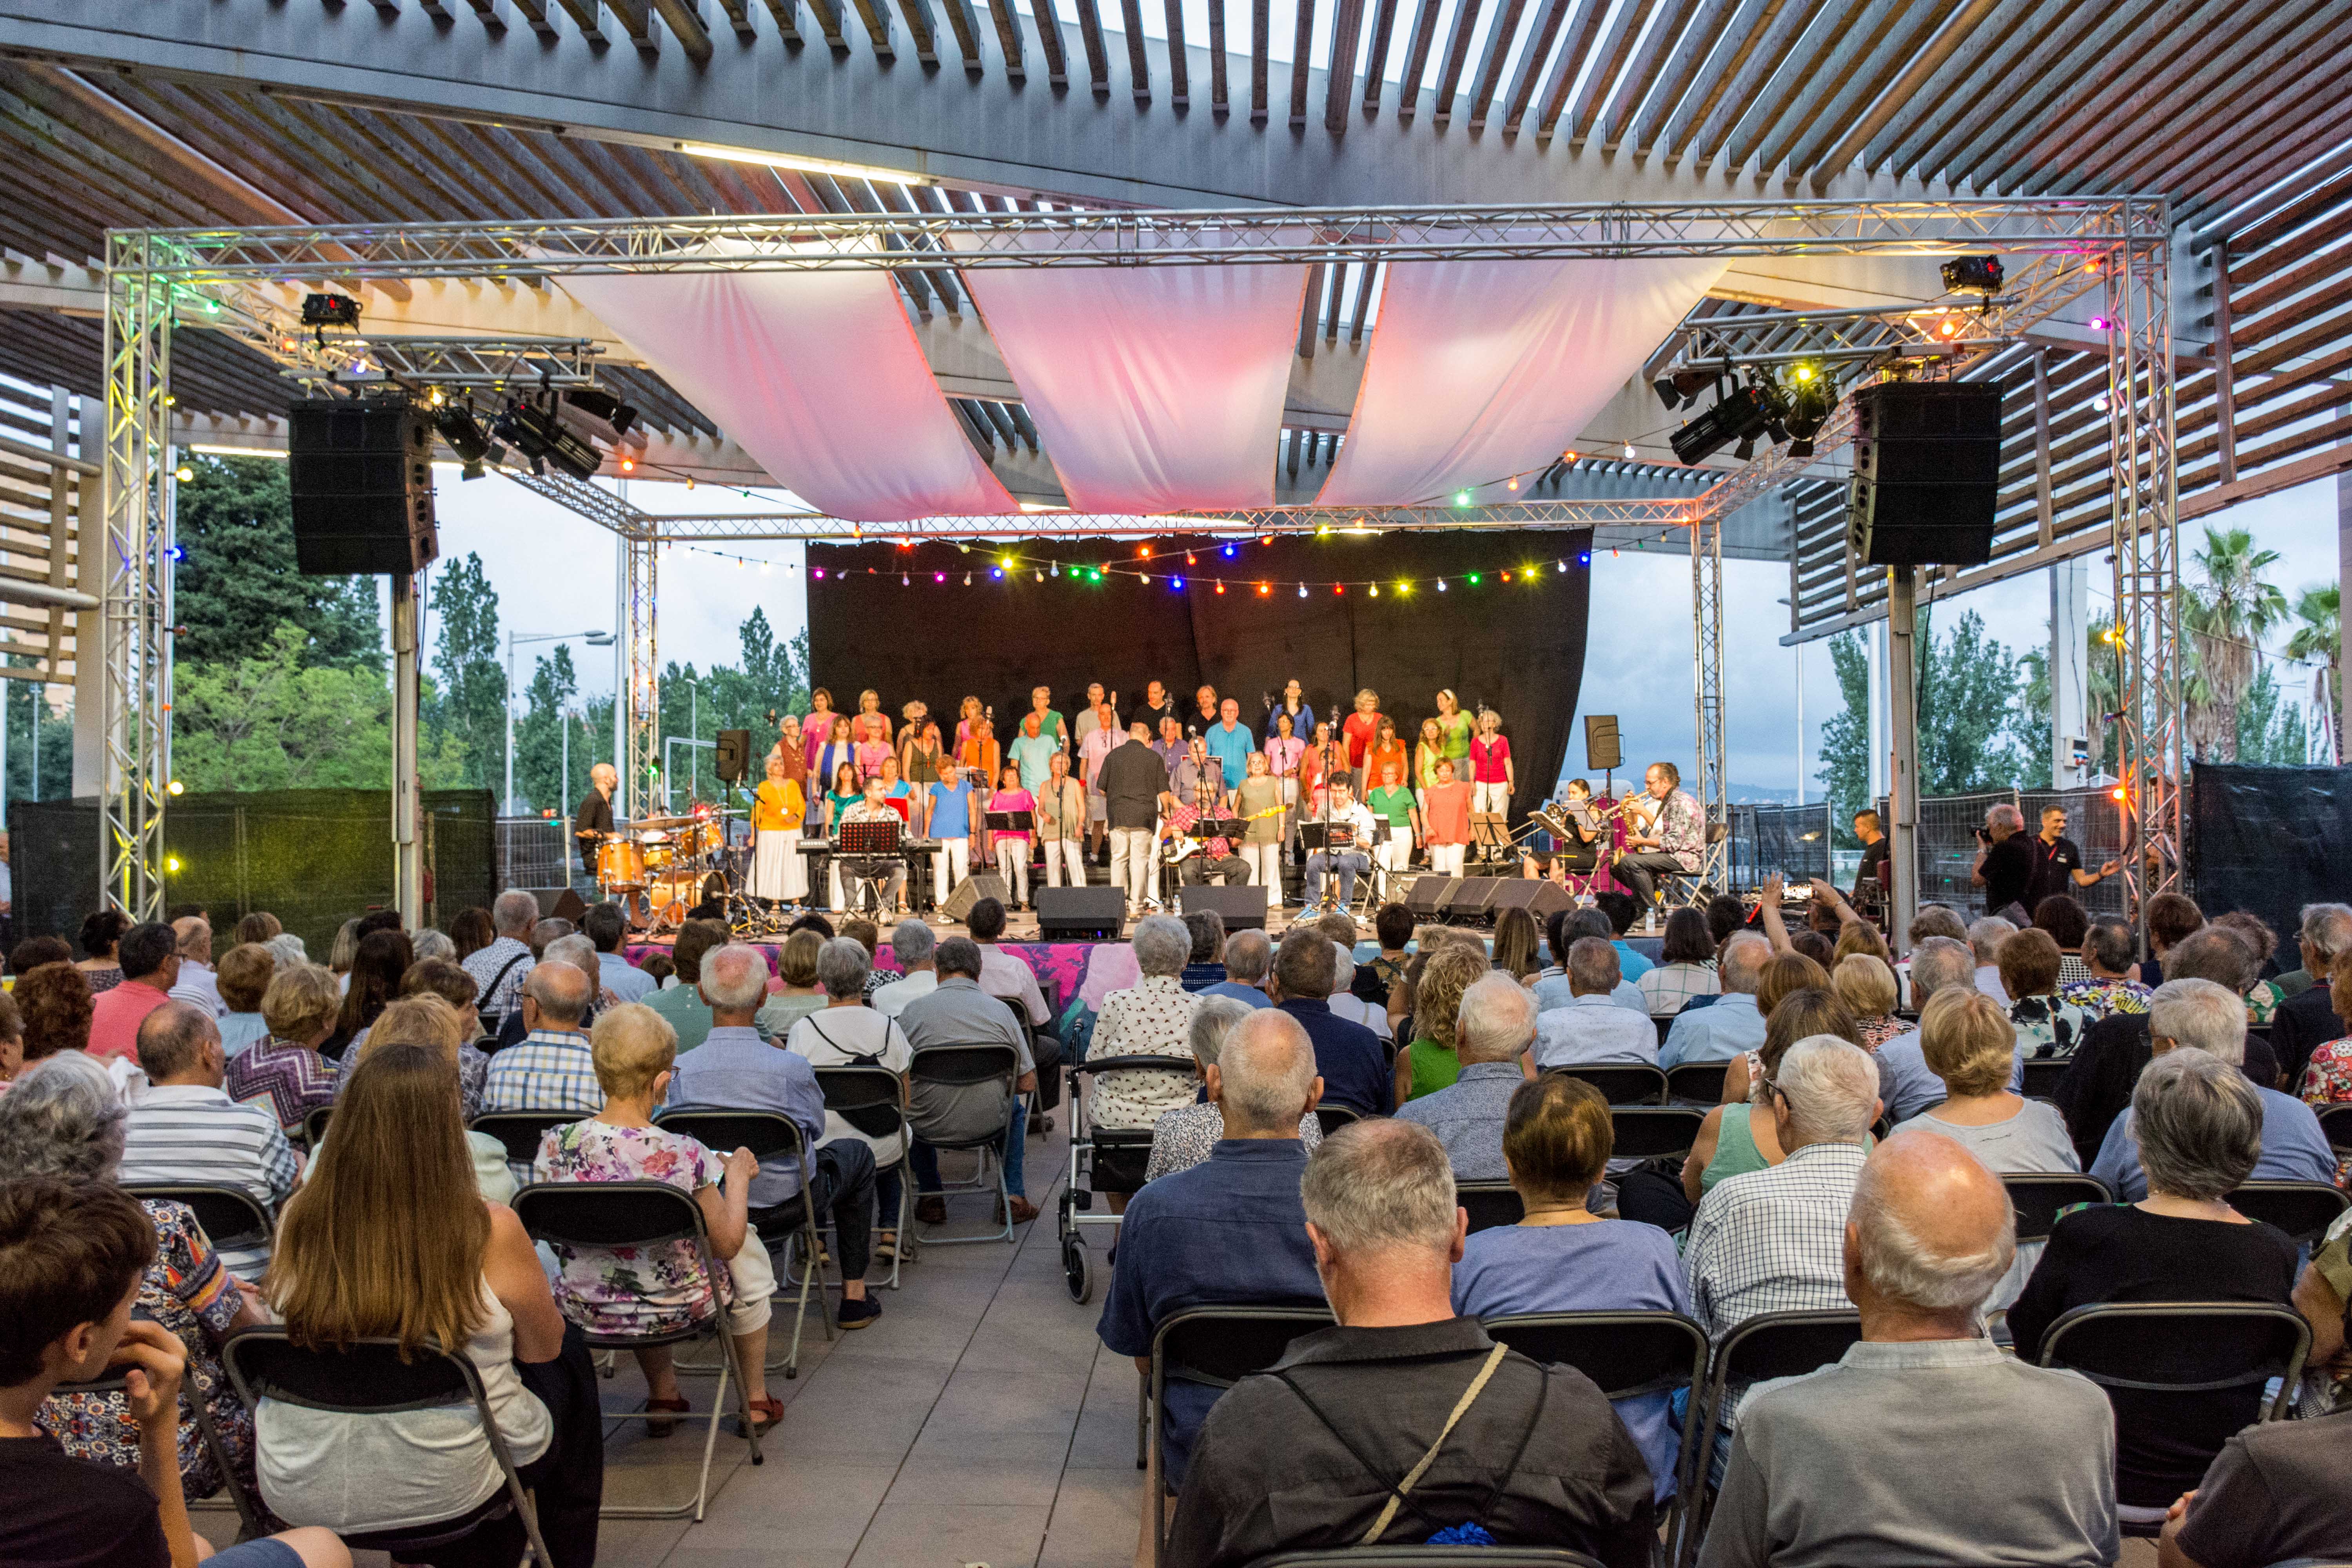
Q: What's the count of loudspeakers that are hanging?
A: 2